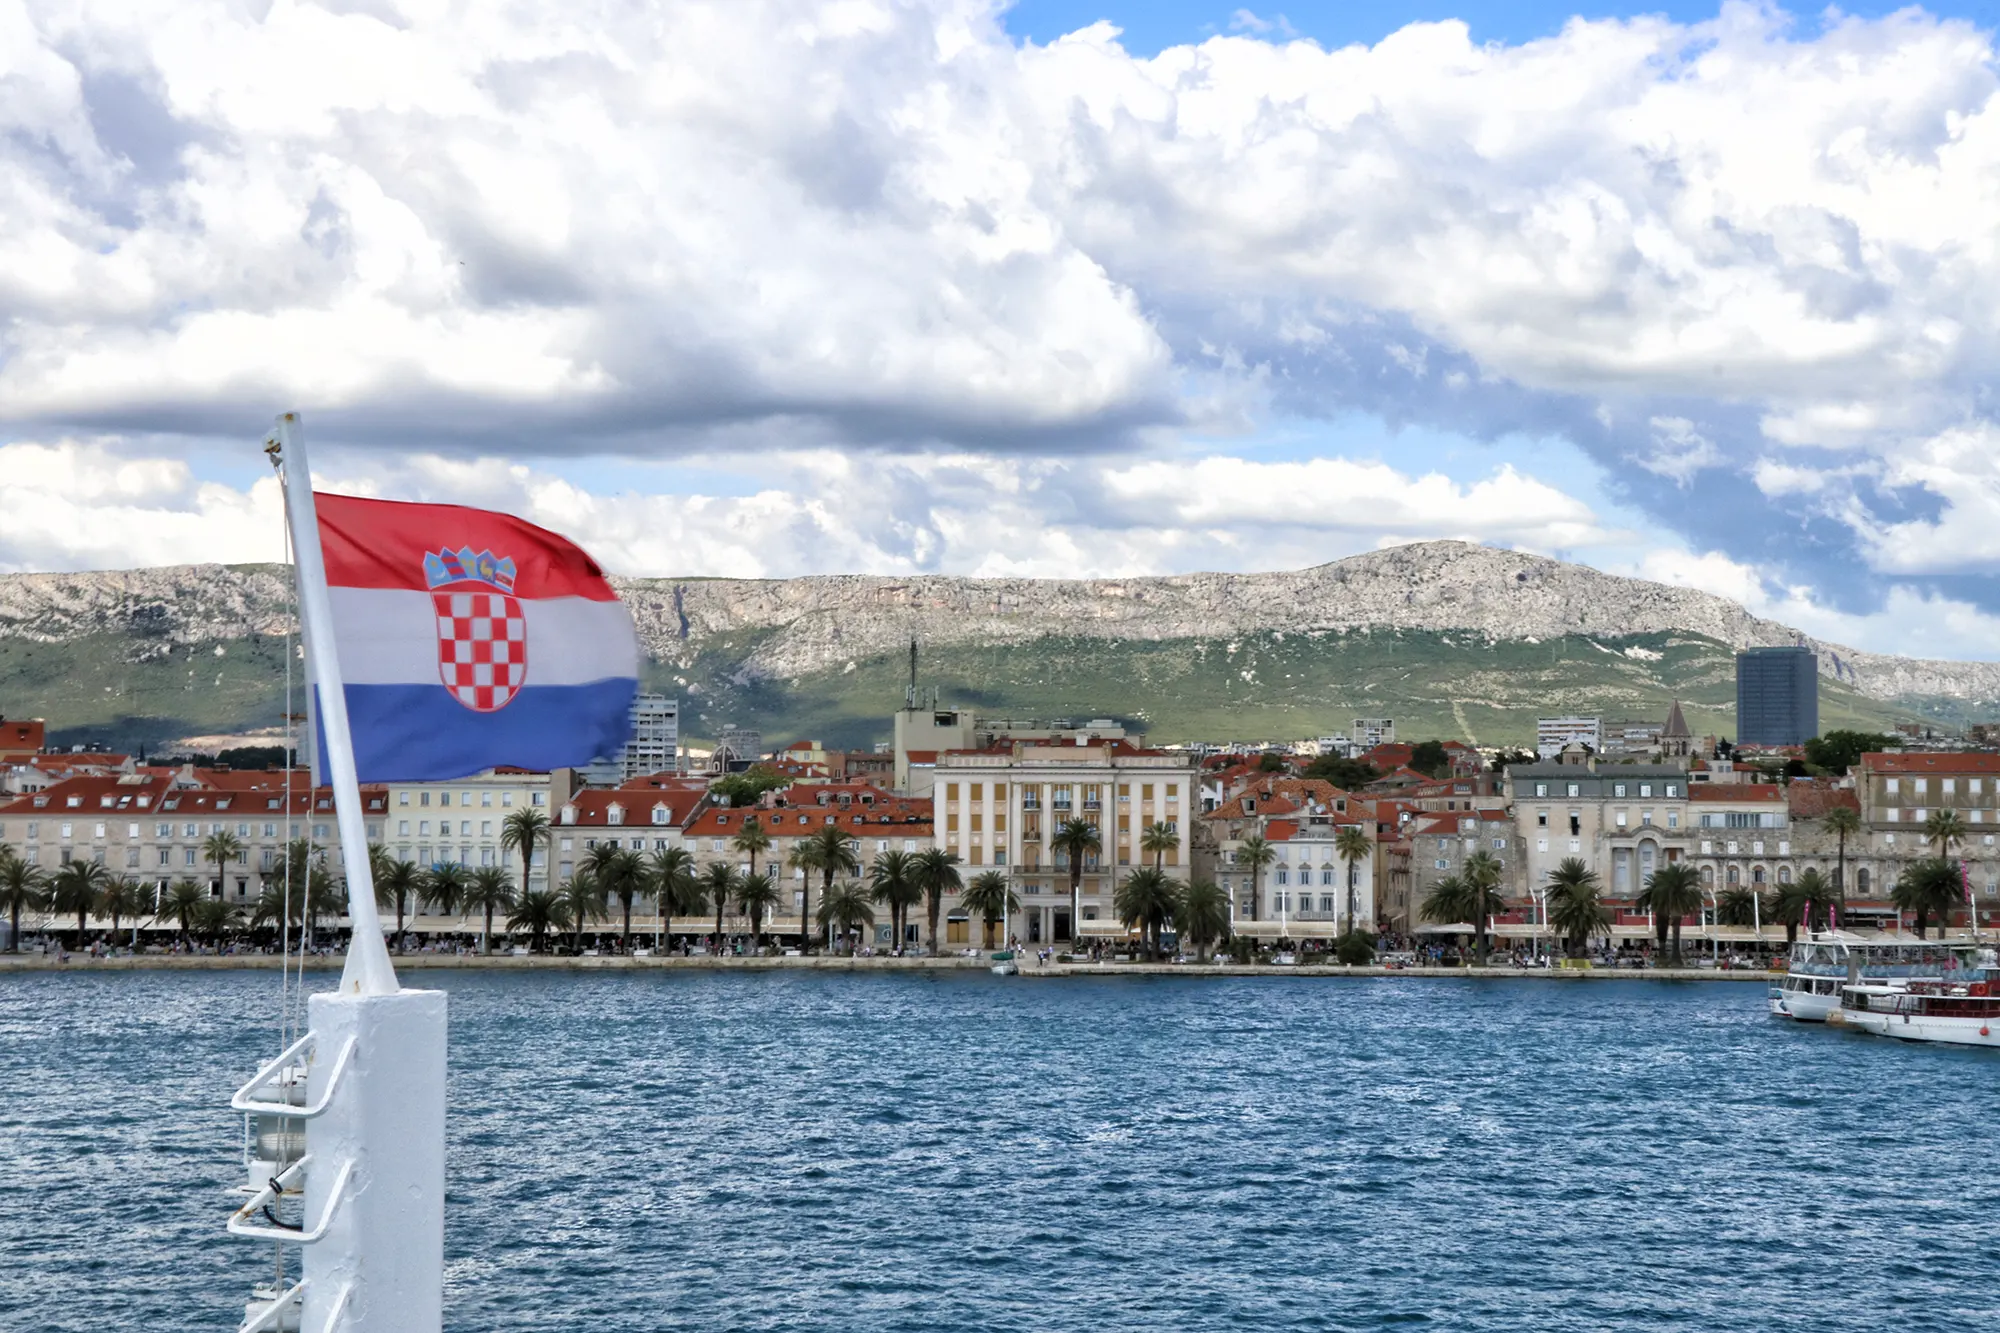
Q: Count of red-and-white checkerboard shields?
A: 1